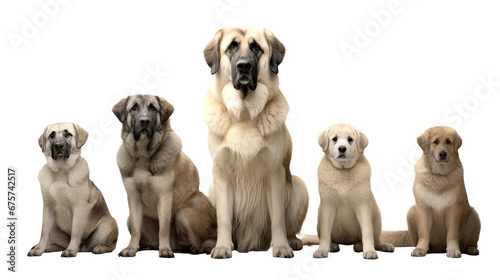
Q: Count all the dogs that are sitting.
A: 5